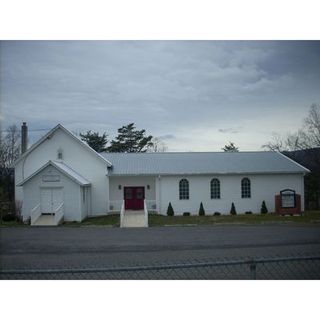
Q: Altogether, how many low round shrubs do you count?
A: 3